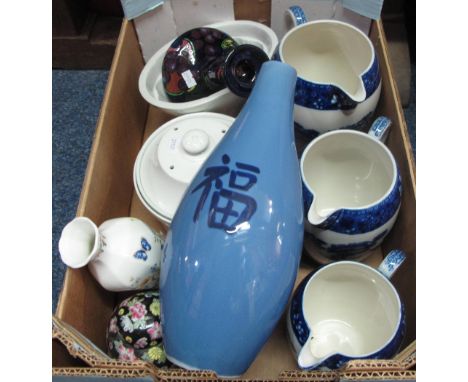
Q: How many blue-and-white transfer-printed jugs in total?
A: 3